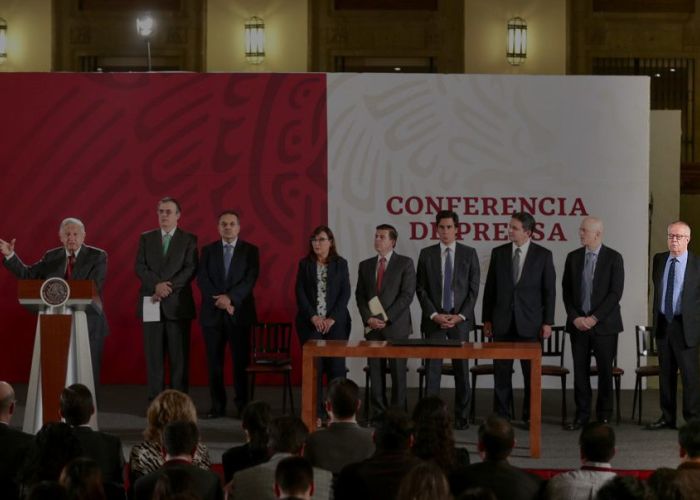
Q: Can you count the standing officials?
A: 9